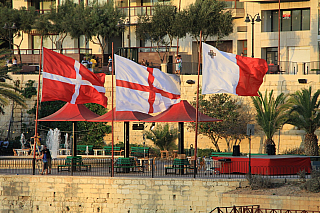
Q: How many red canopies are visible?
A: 3